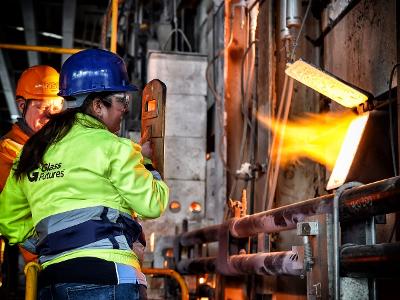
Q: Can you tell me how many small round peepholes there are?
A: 2